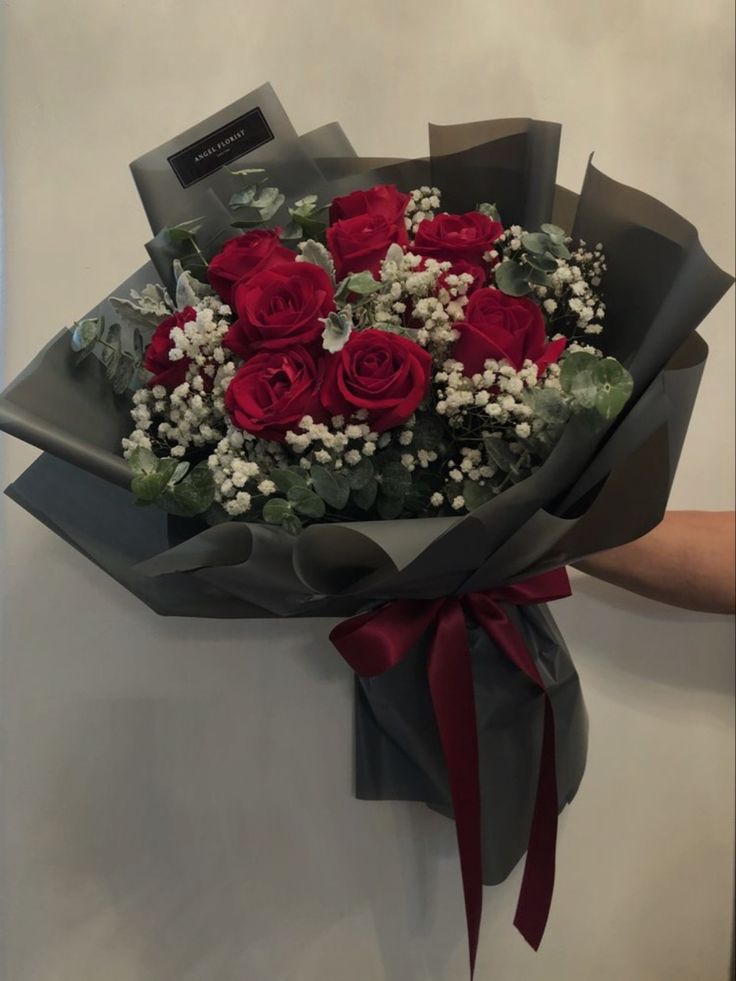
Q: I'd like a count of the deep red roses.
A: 10